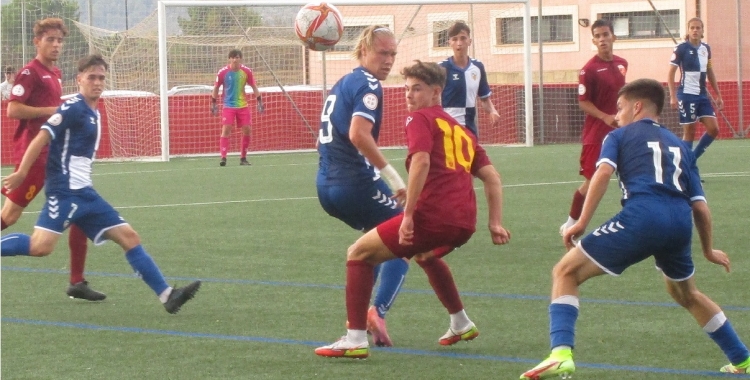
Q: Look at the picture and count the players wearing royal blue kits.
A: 5